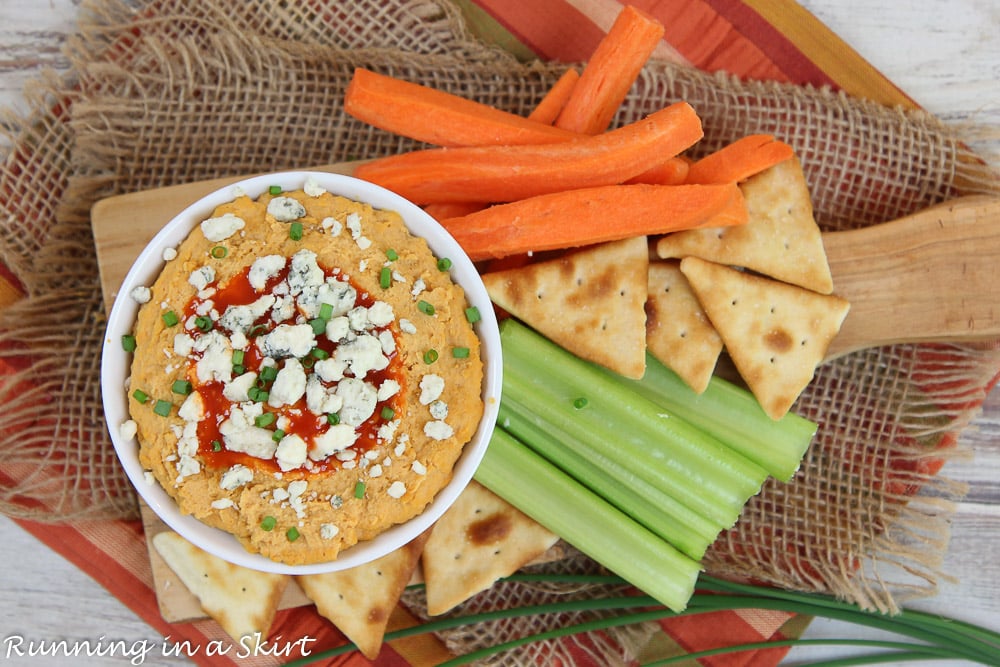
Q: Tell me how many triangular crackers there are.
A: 7